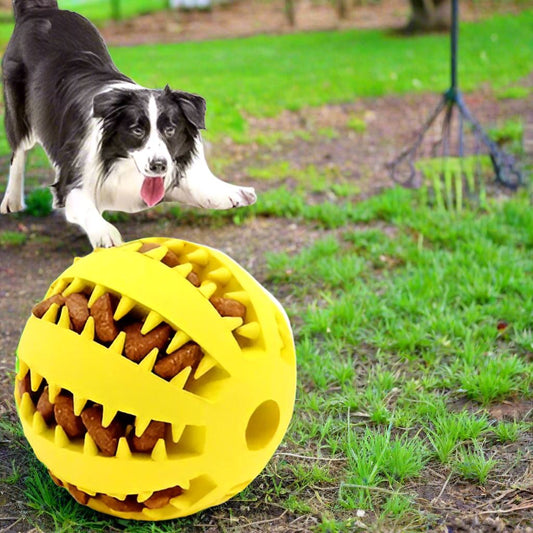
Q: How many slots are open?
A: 4